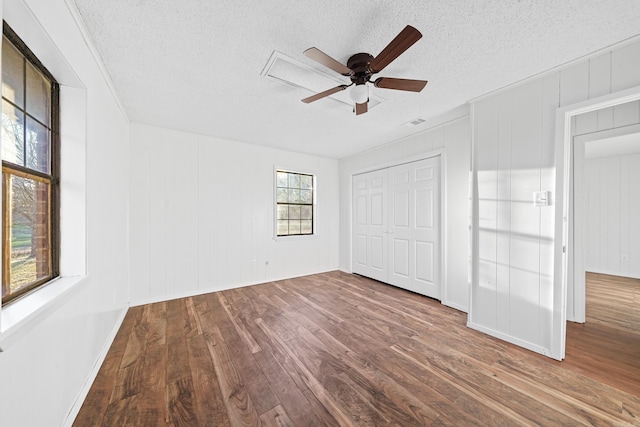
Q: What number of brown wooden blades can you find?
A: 5